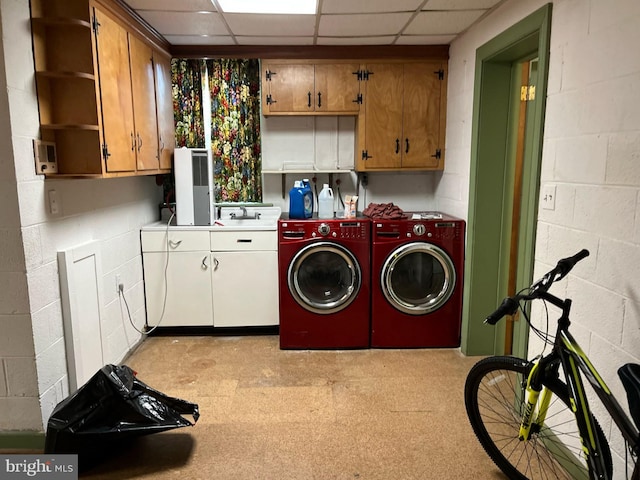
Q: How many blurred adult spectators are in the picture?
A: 0